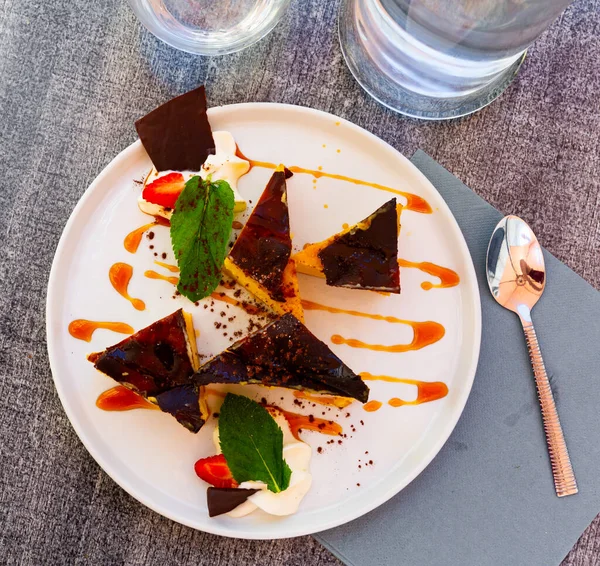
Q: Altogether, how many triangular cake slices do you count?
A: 4